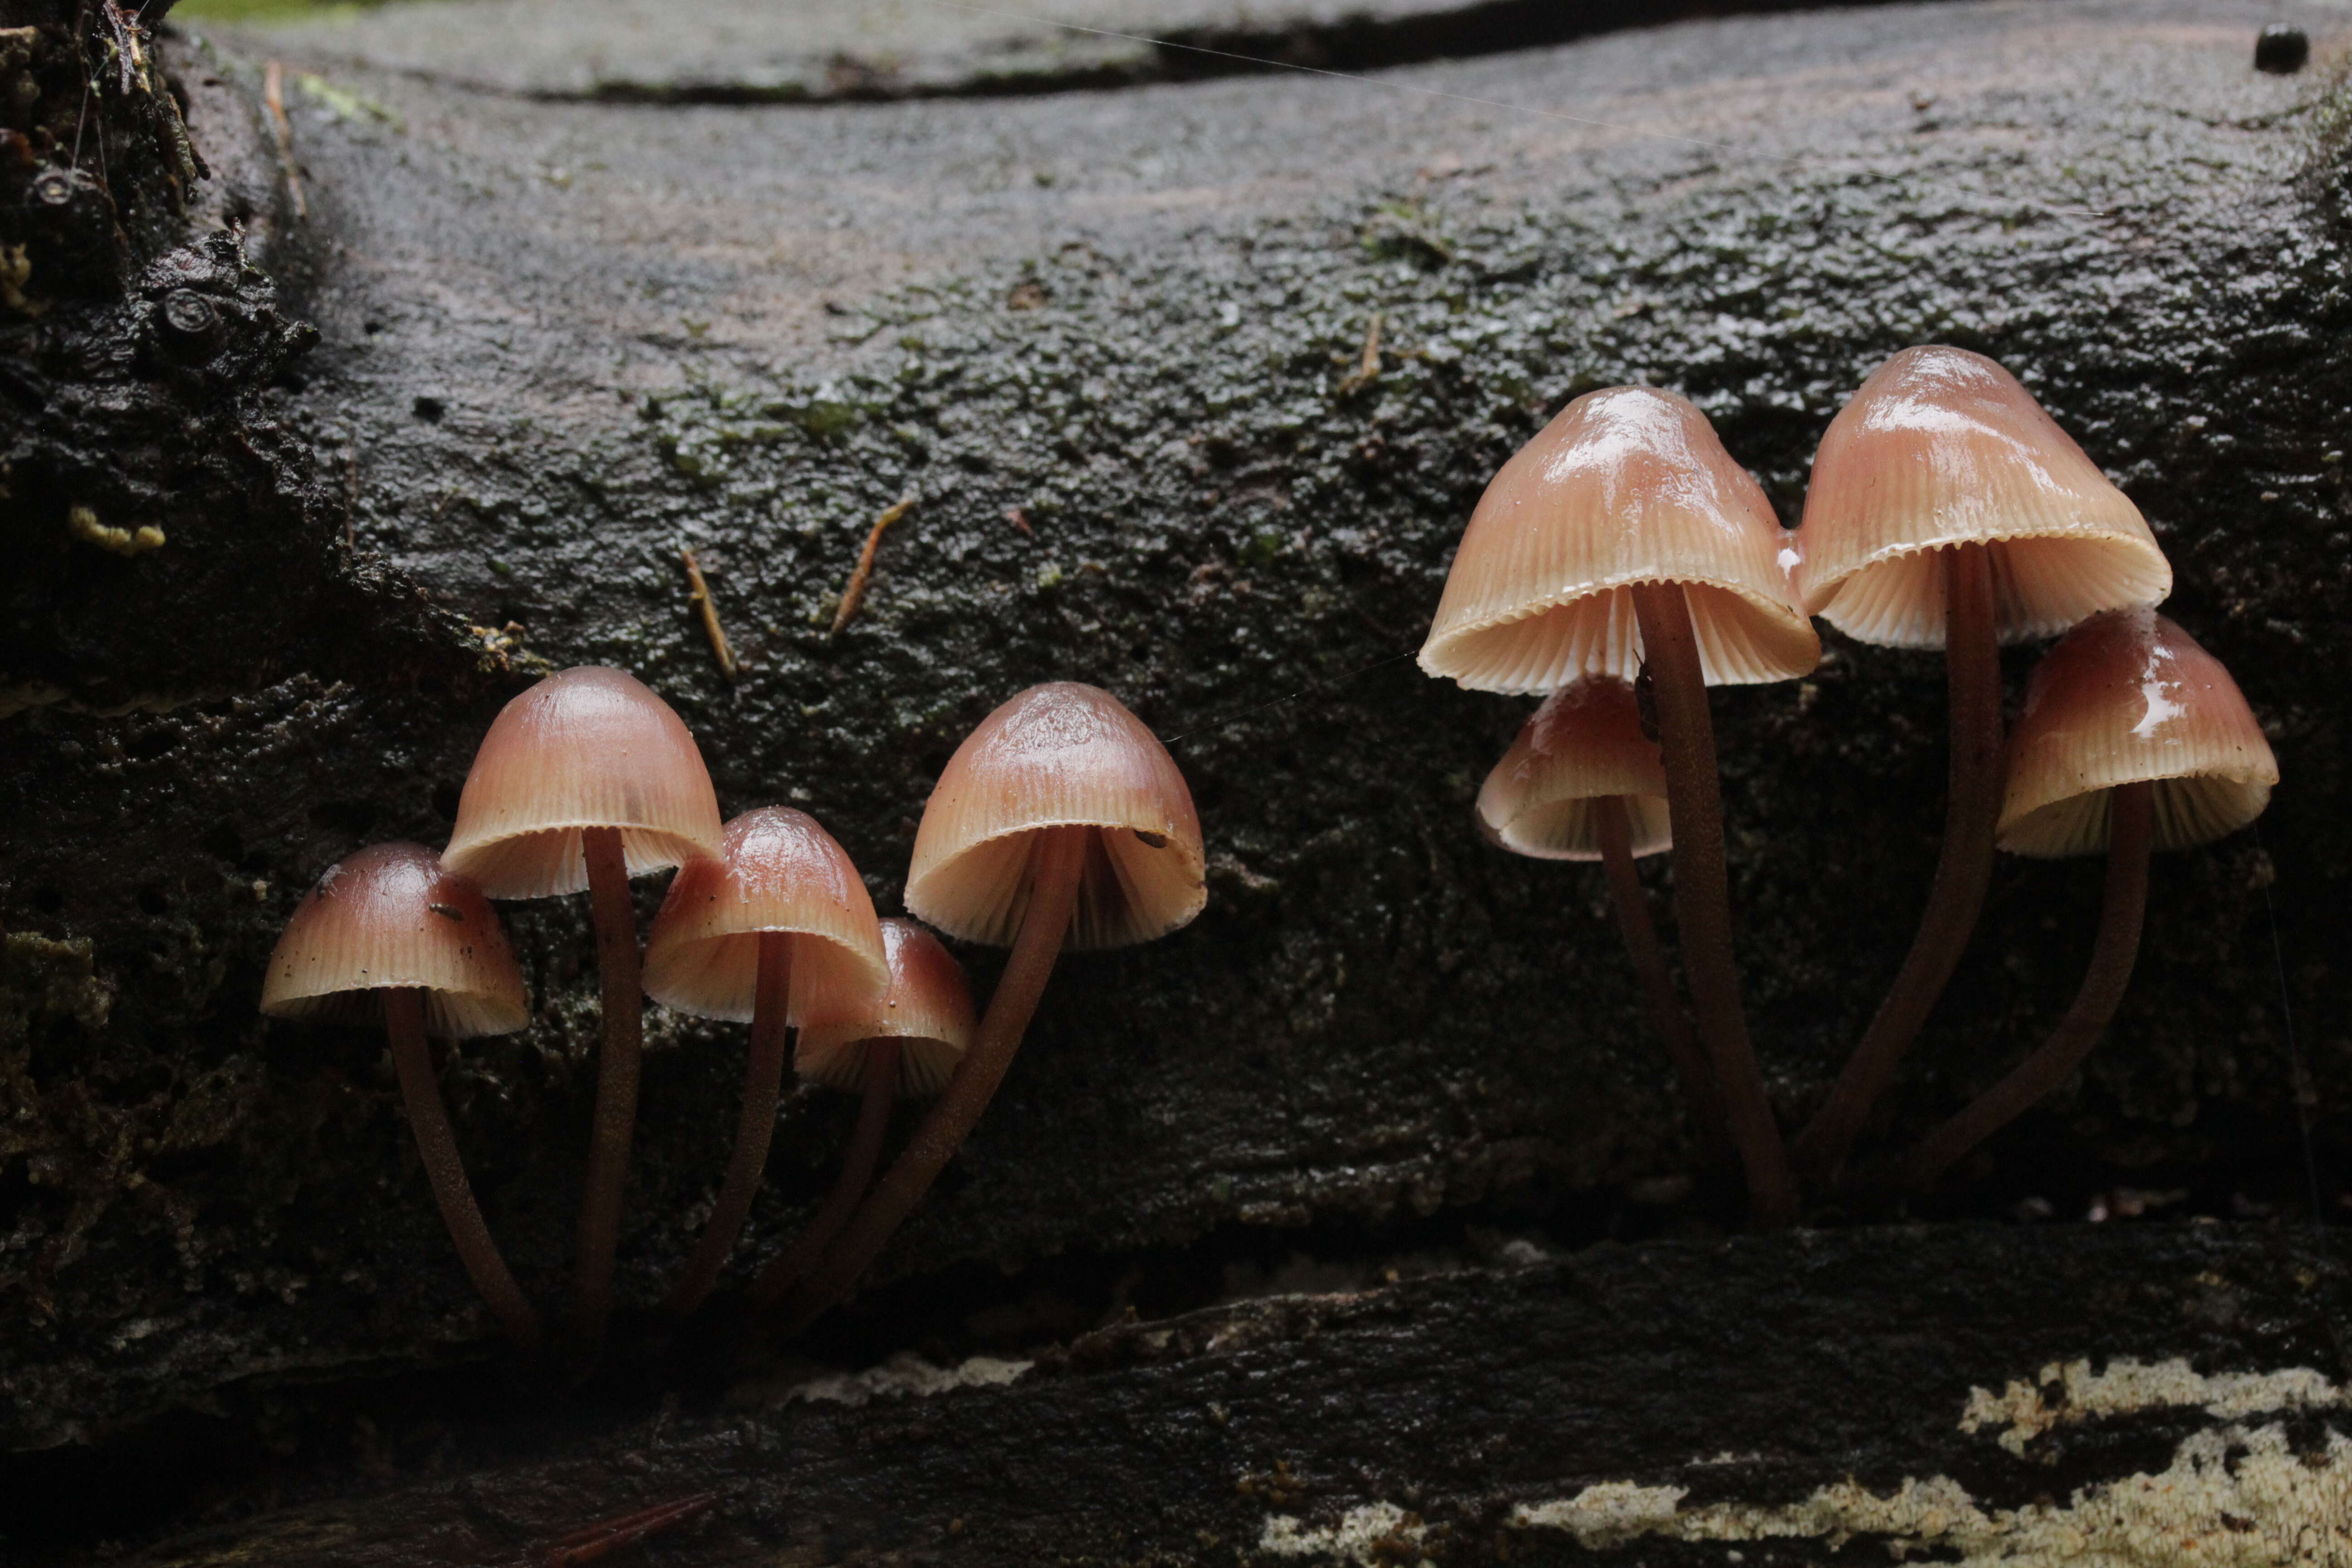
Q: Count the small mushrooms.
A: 9